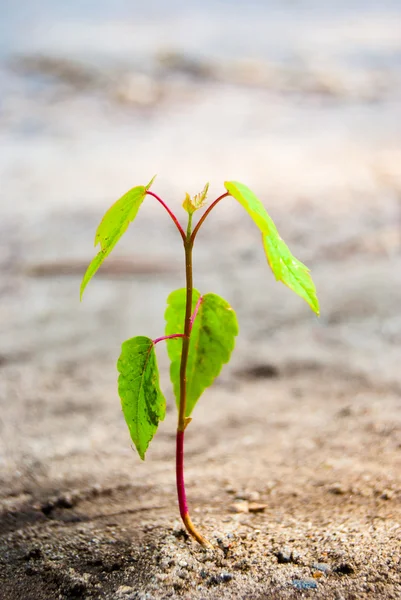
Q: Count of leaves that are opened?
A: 4